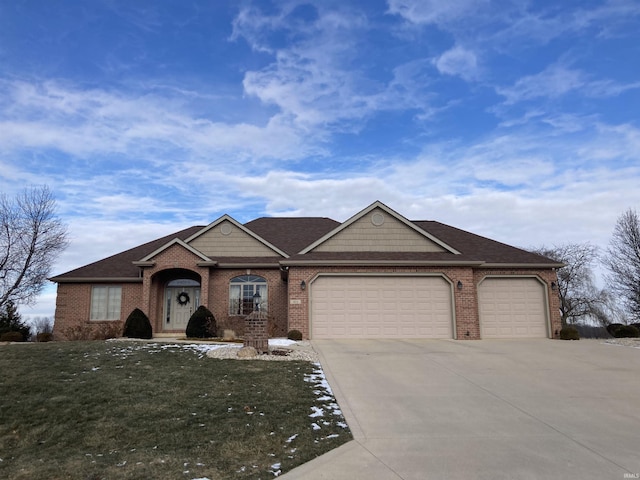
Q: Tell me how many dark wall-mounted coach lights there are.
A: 3